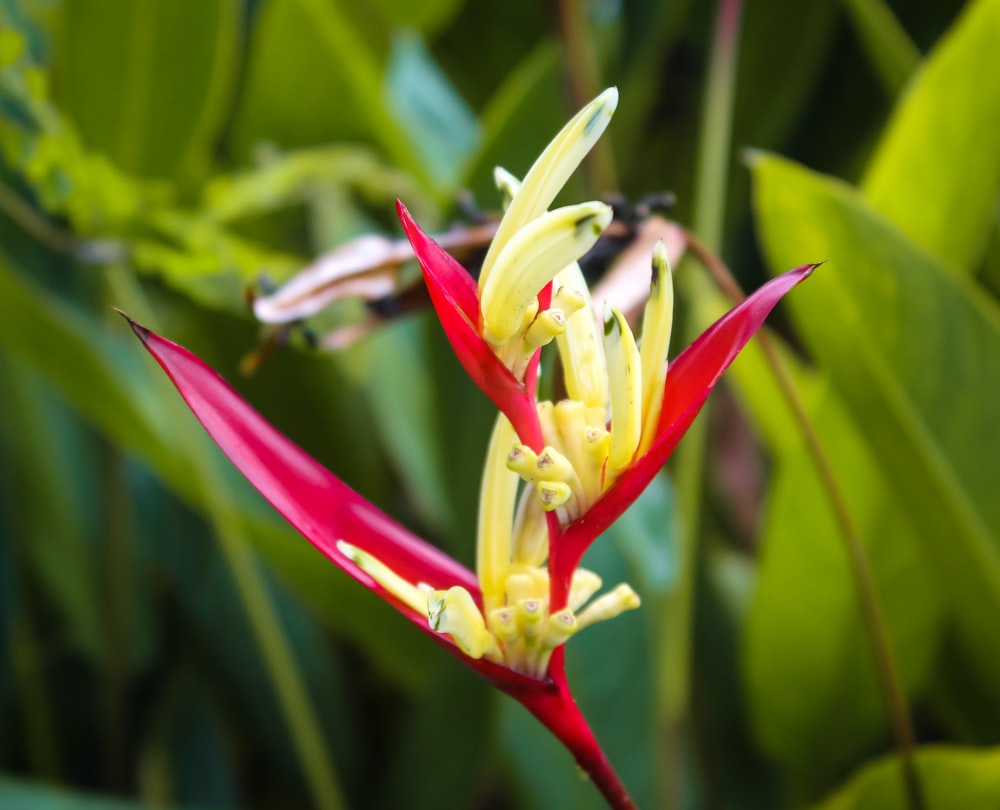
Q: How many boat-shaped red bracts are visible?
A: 3